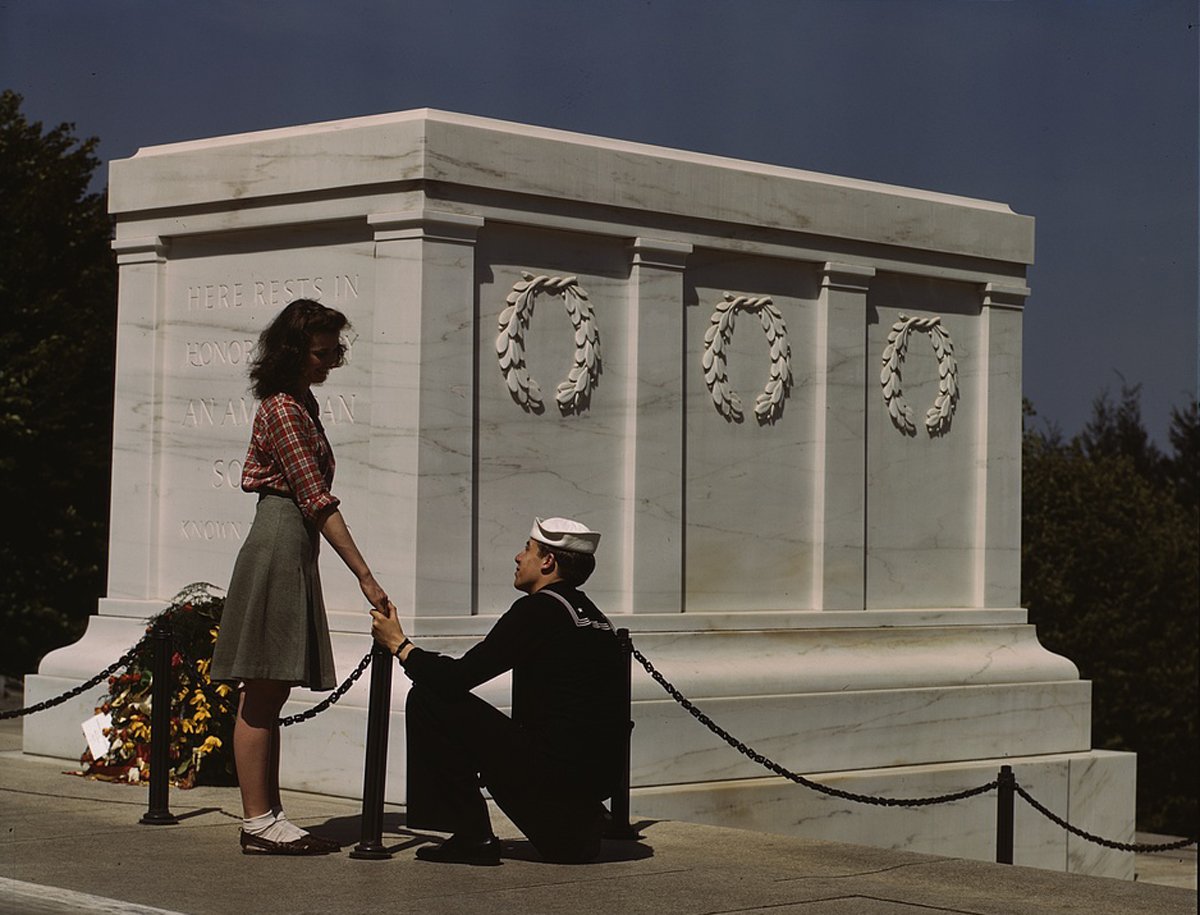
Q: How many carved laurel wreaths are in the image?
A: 3